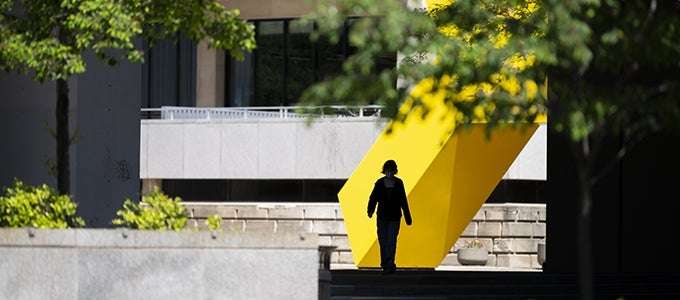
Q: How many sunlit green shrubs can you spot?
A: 2